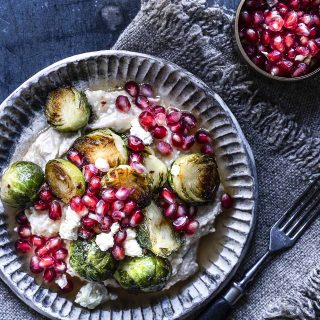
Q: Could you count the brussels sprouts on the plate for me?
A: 10